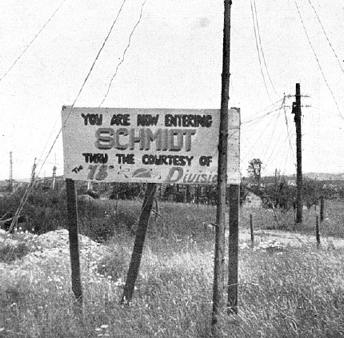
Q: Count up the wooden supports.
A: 3